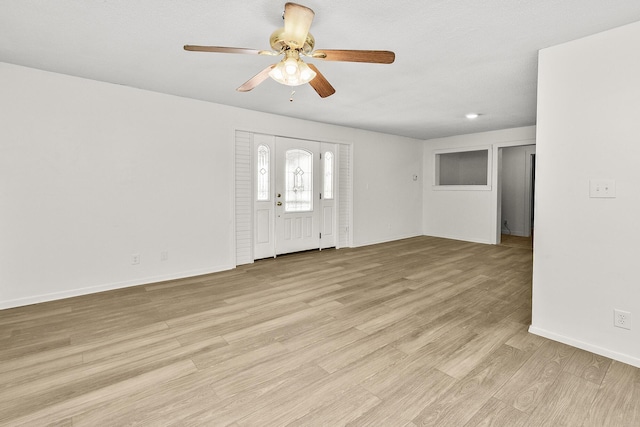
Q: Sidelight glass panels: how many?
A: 2